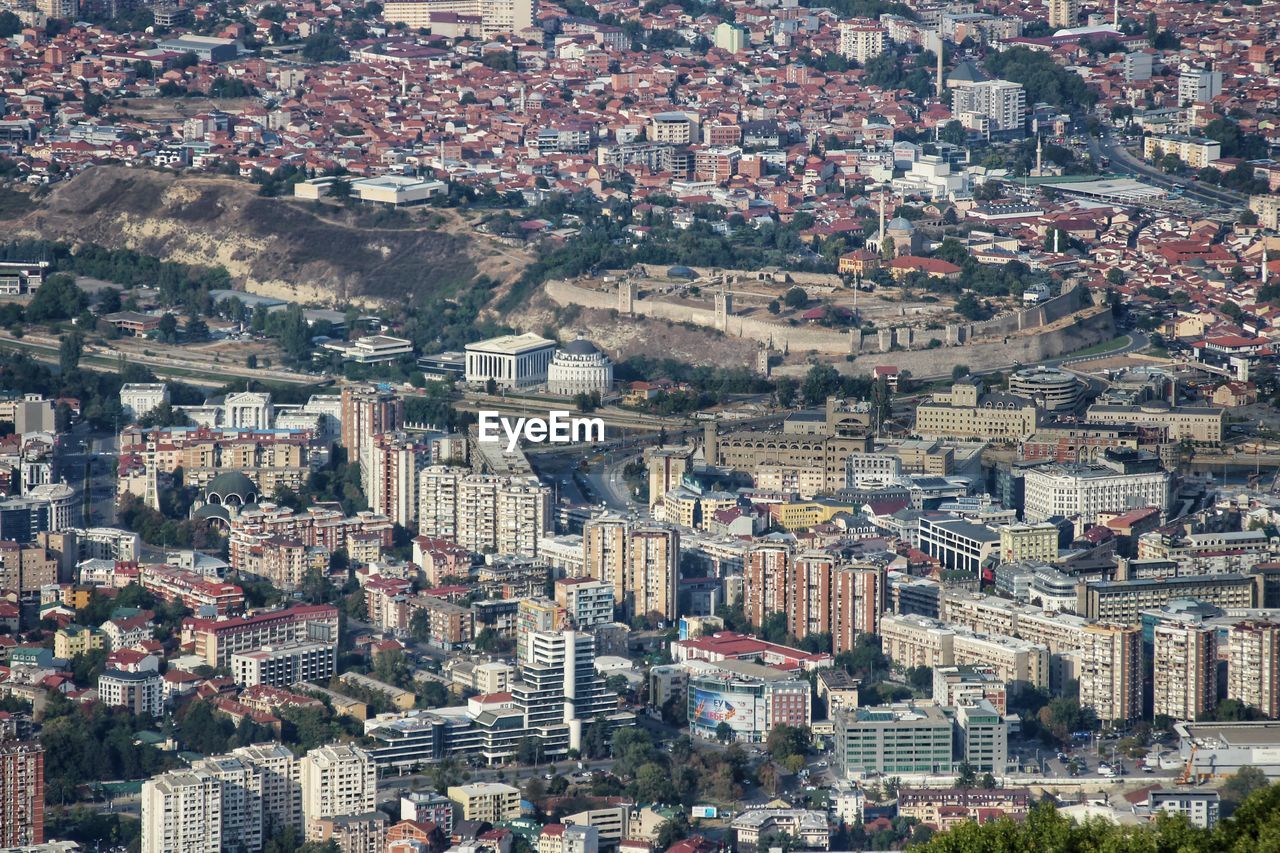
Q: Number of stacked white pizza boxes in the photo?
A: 0